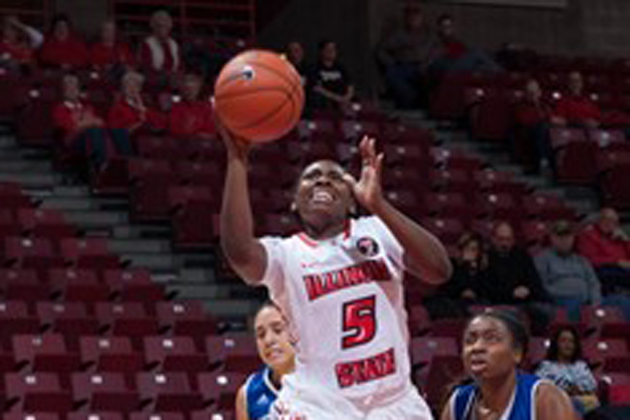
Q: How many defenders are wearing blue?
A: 2